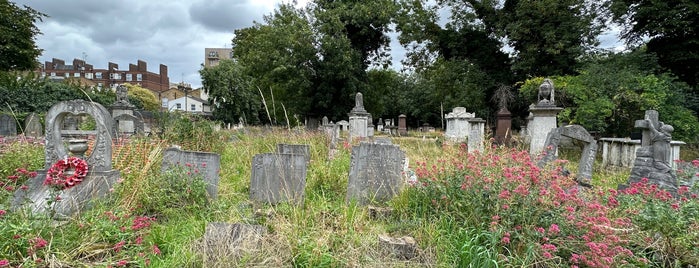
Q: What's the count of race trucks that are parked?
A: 0